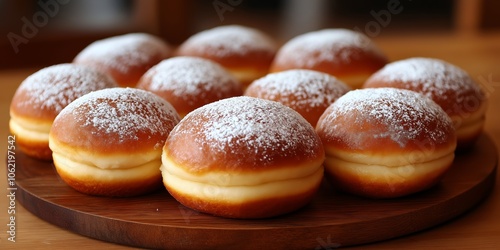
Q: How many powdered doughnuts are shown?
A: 10